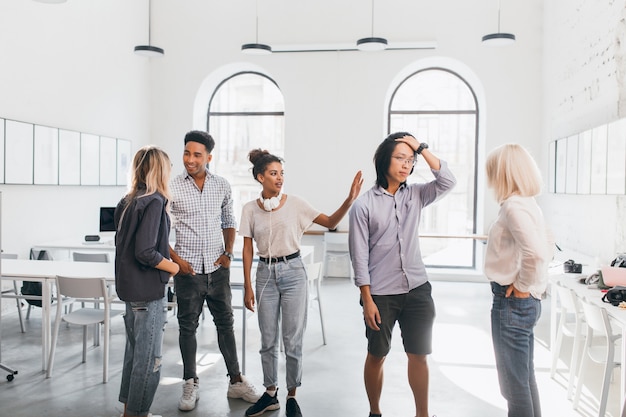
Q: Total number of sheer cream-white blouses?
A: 1